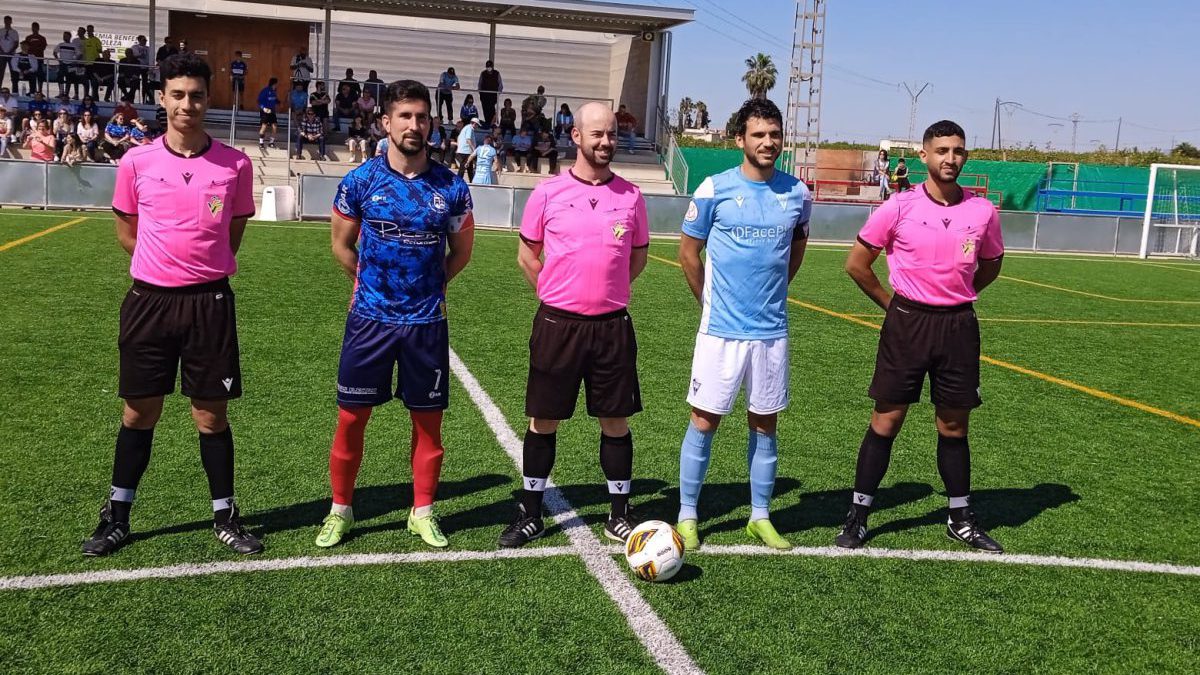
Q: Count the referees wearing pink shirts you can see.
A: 3